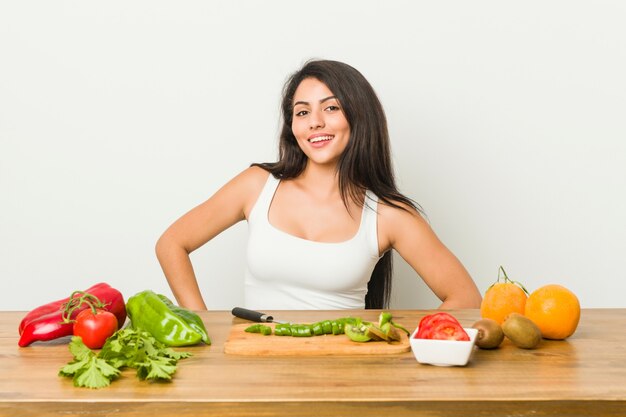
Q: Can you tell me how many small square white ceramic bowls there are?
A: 1